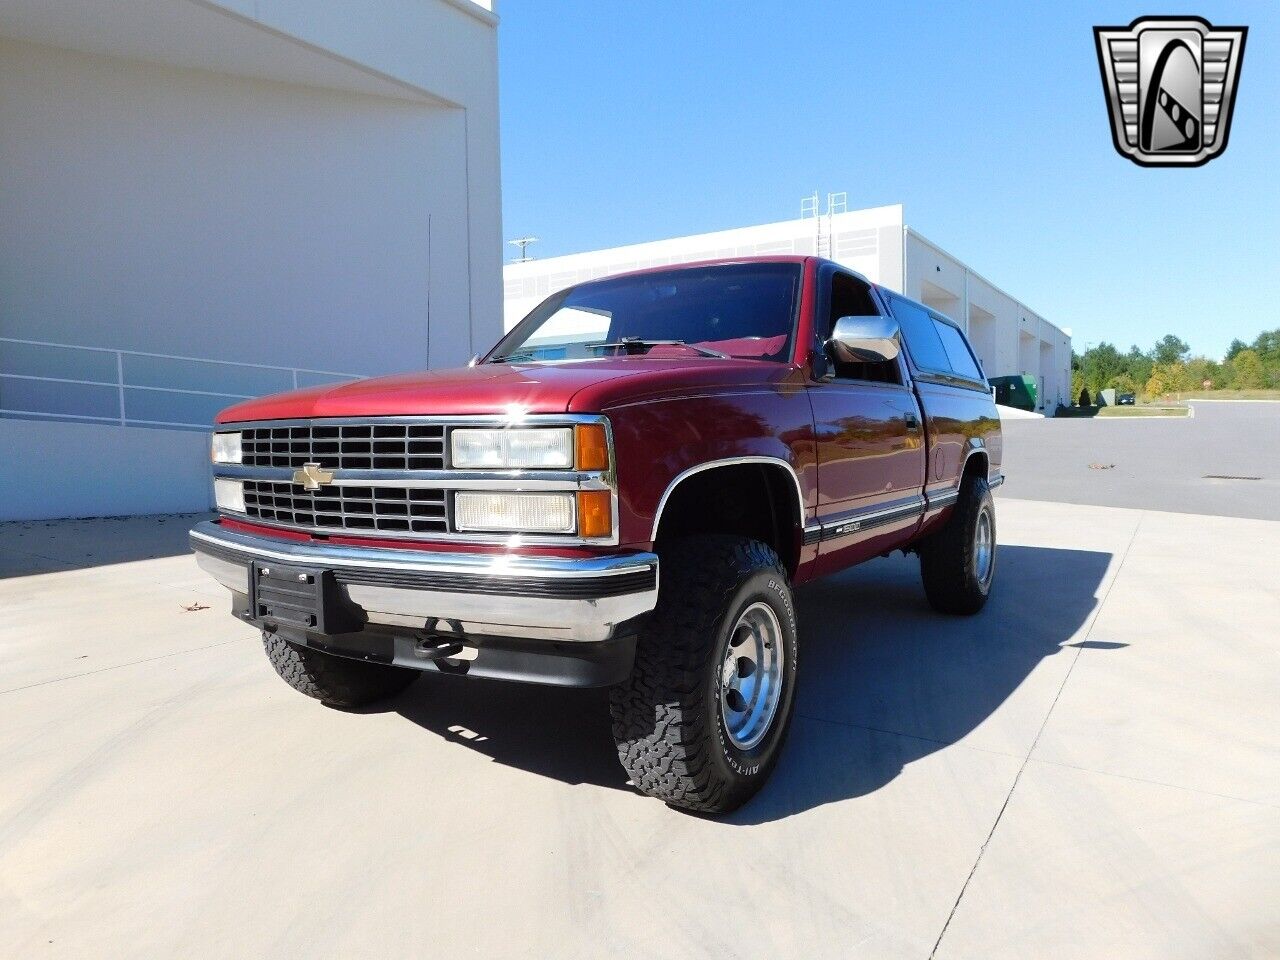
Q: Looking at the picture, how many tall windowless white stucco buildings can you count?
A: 2